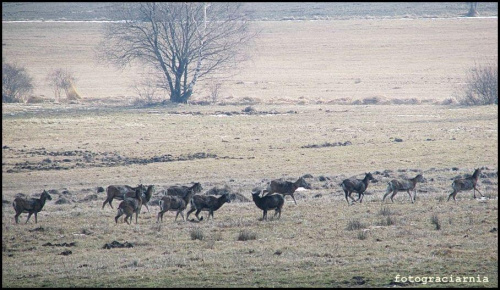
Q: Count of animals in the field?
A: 12